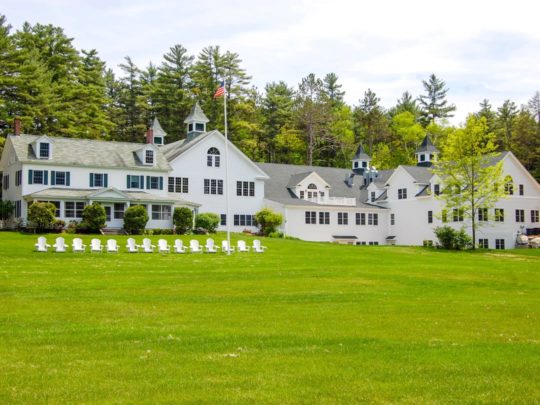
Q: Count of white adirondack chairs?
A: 14